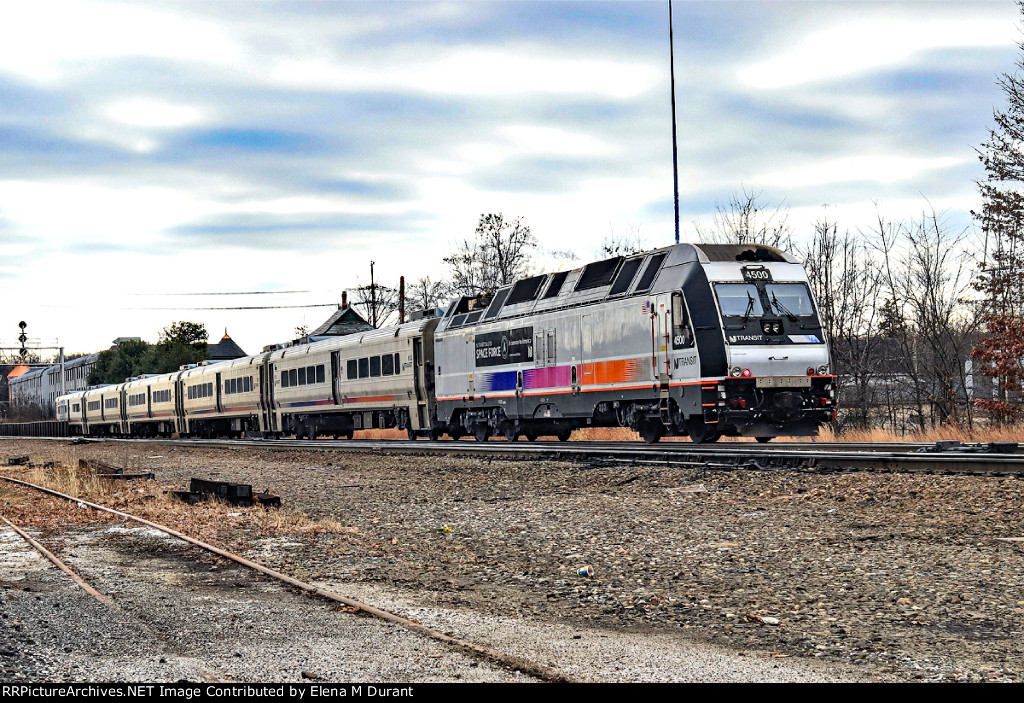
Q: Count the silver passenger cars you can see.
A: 5